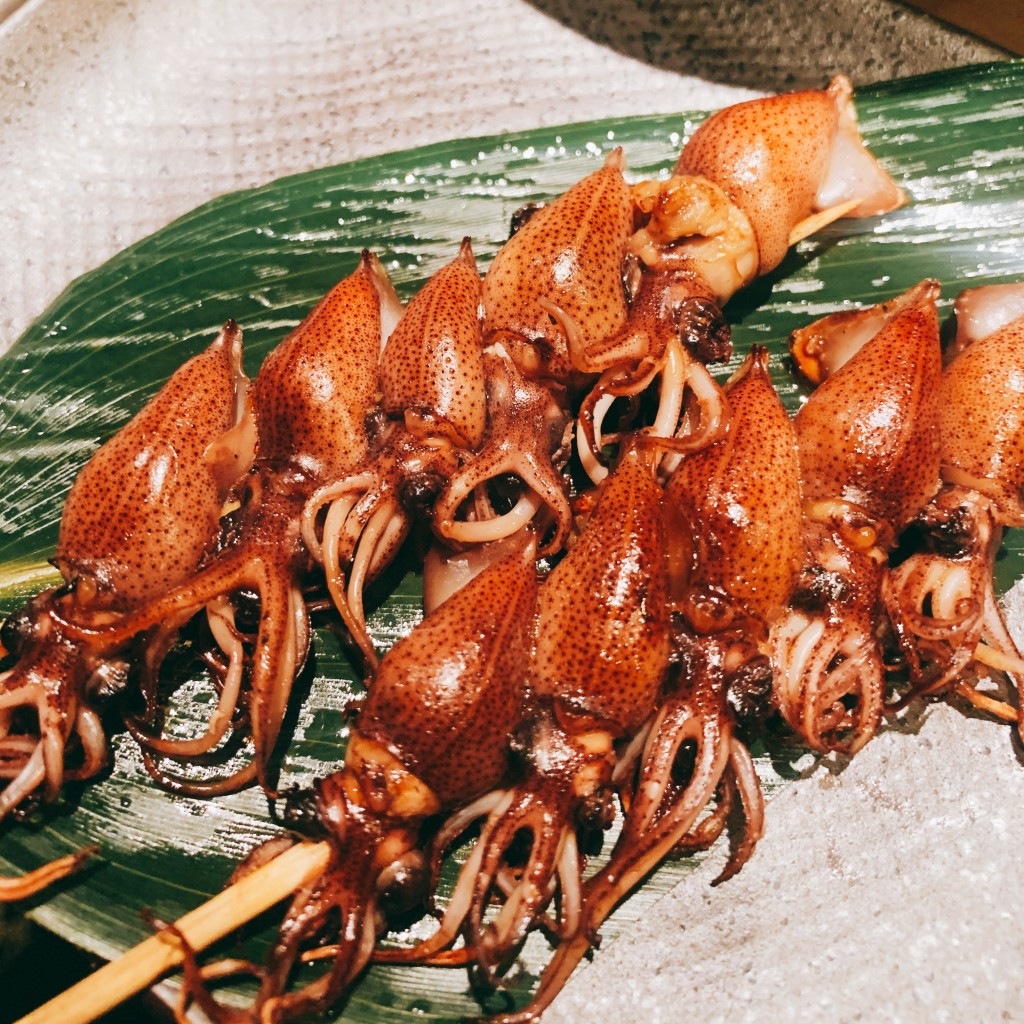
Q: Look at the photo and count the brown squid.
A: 10